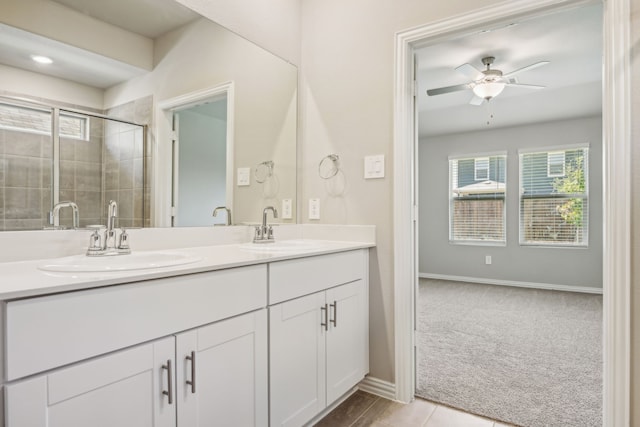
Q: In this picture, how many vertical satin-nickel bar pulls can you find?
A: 4